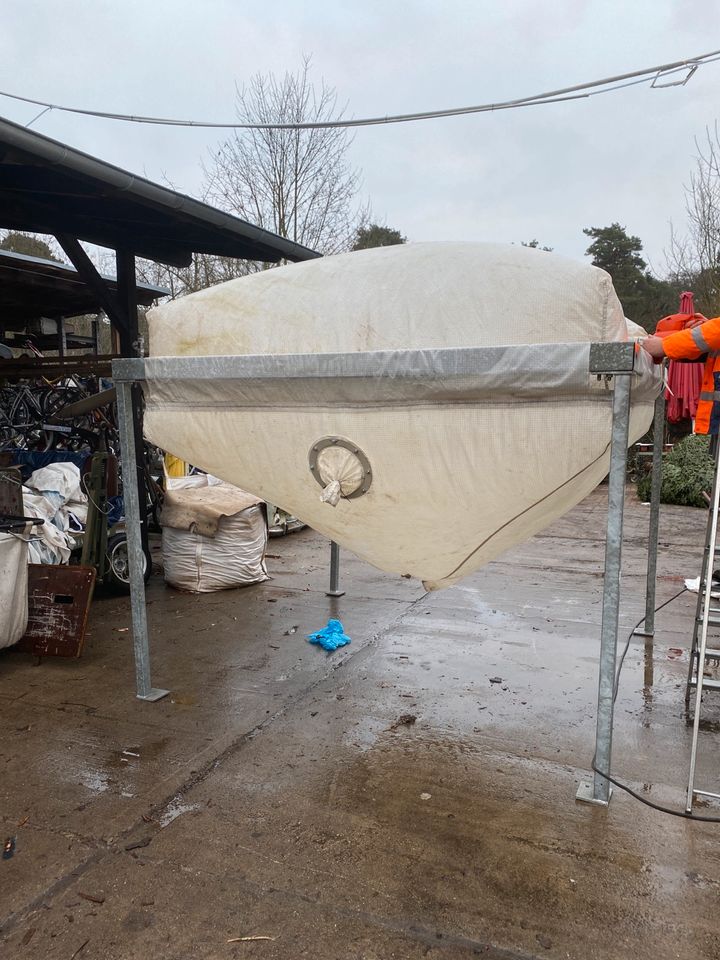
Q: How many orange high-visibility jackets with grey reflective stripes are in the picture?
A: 1